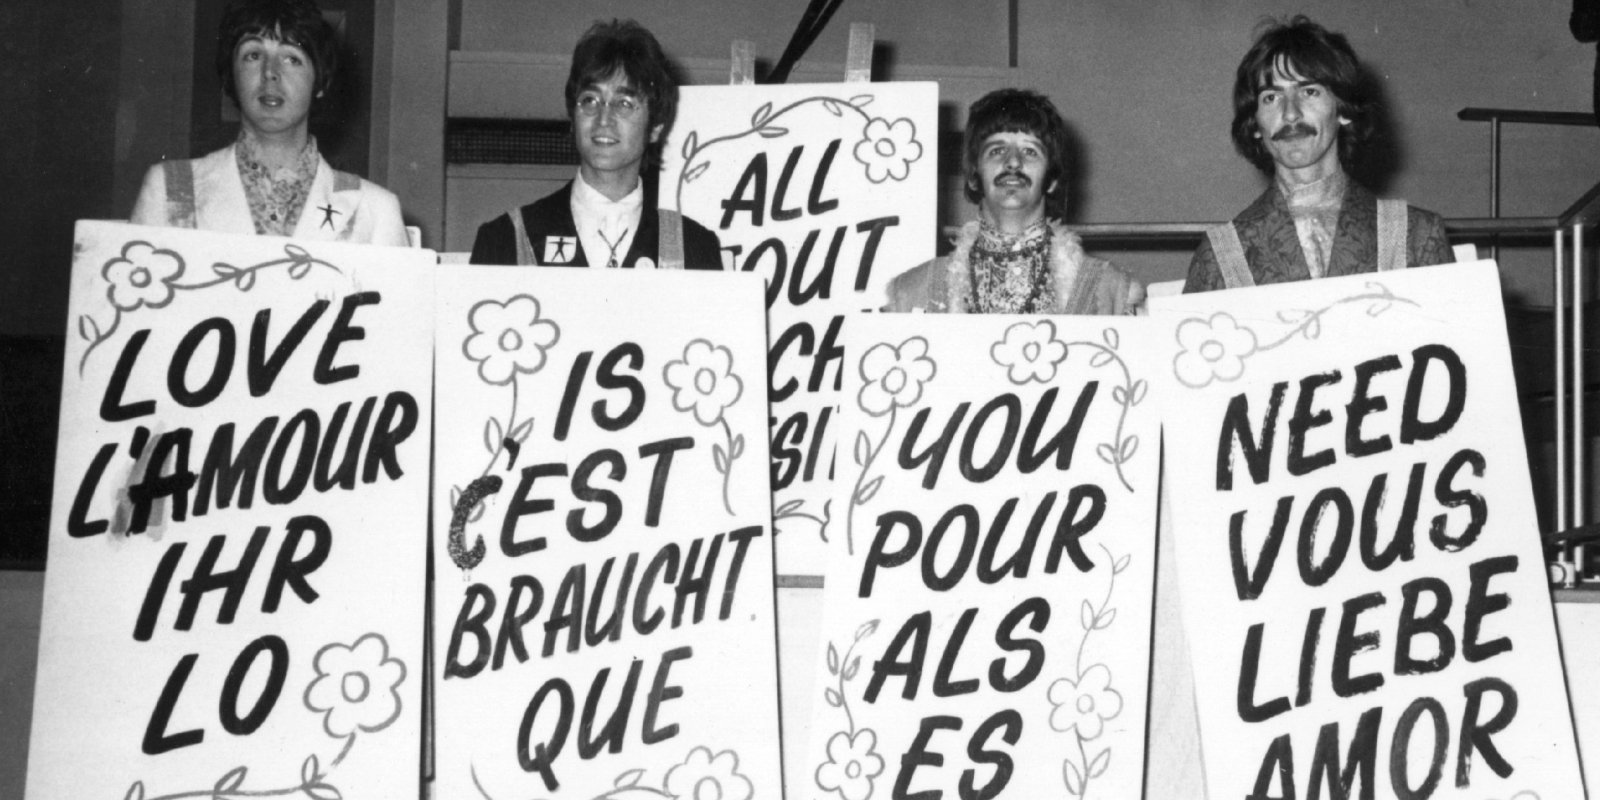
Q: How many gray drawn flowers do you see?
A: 11